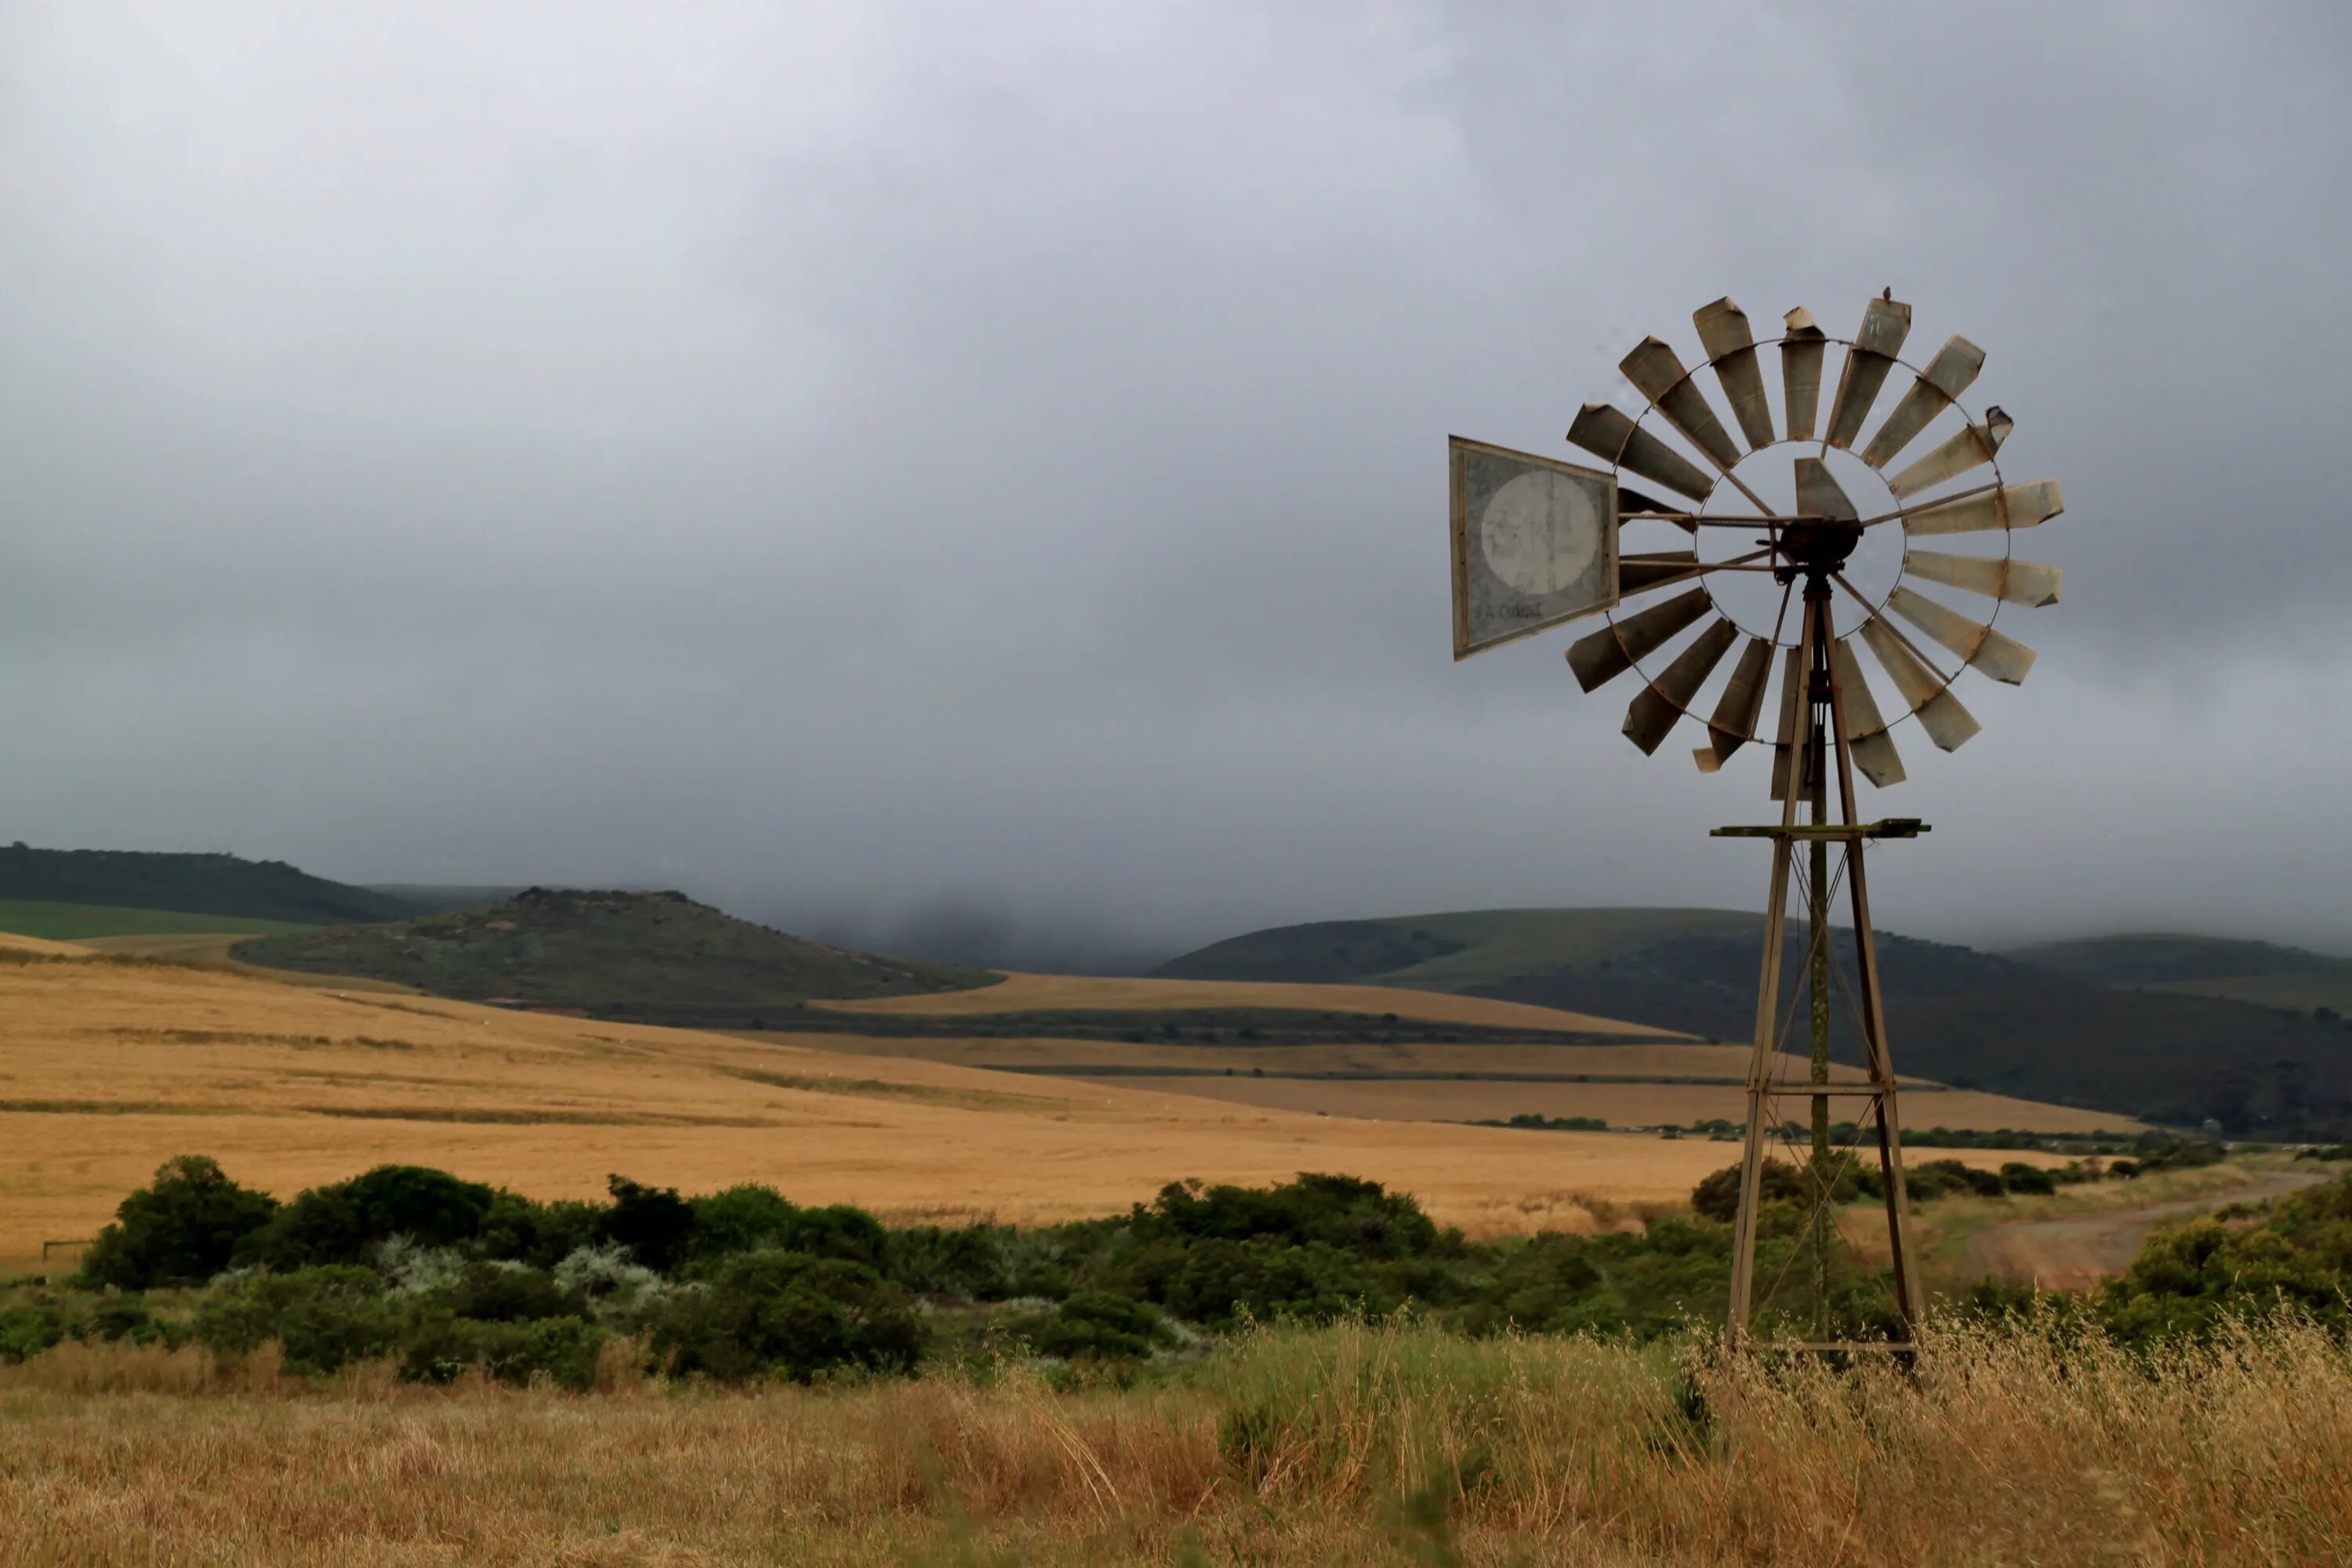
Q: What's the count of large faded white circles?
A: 1